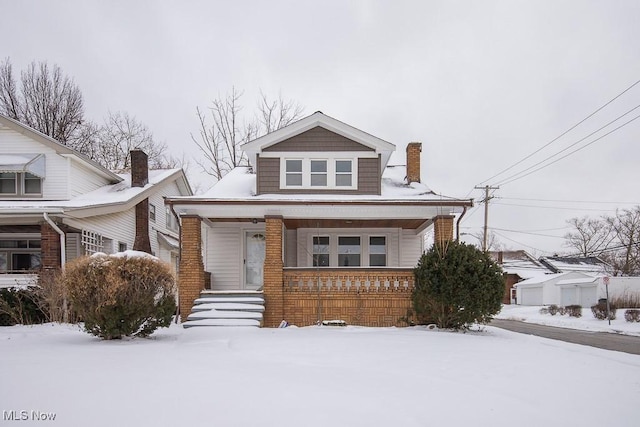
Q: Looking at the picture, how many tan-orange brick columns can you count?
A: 3